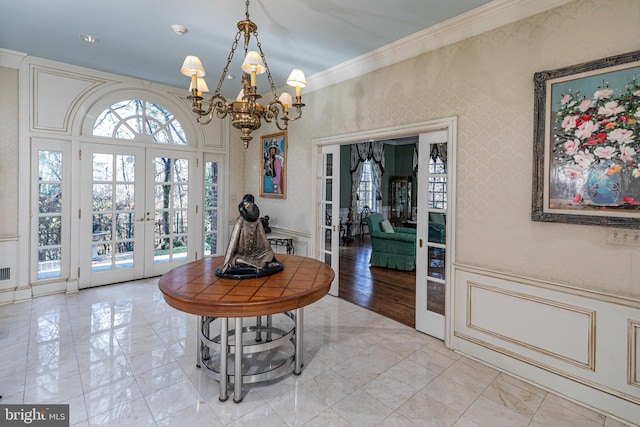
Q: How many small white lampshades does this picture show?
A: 6